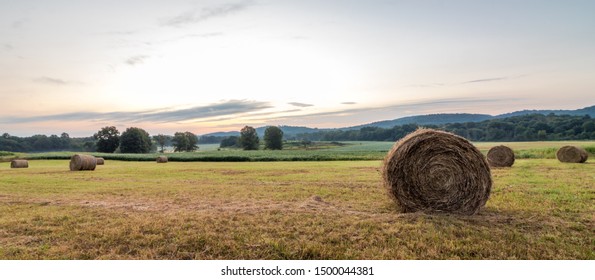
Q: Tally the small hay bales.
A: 6